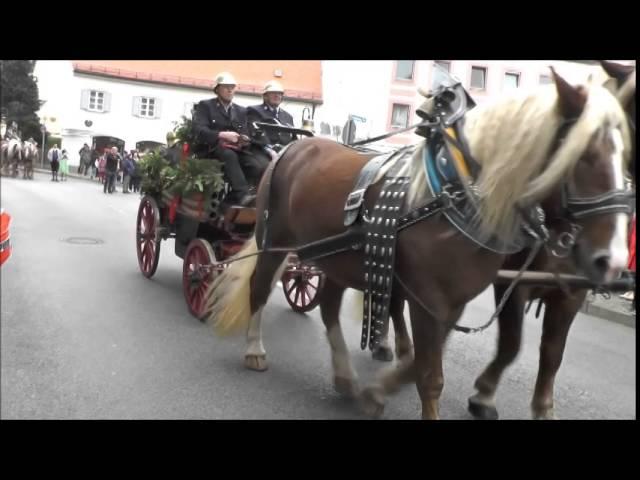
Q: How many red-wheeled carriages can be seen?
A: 1